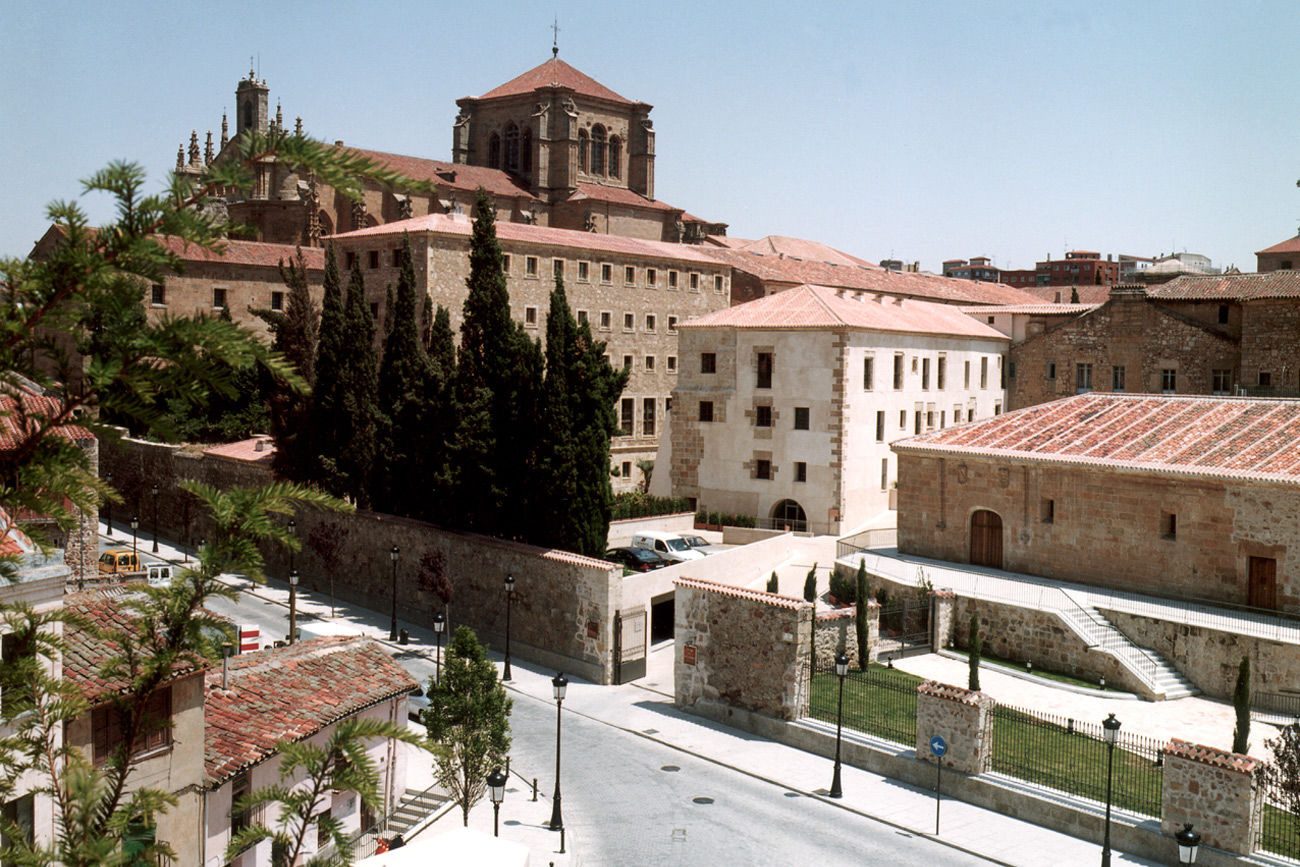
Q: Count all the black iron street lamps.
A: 14